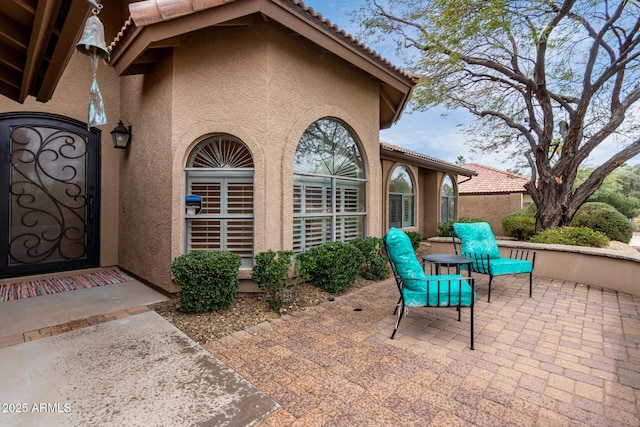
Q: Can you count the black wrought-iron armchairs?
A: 2